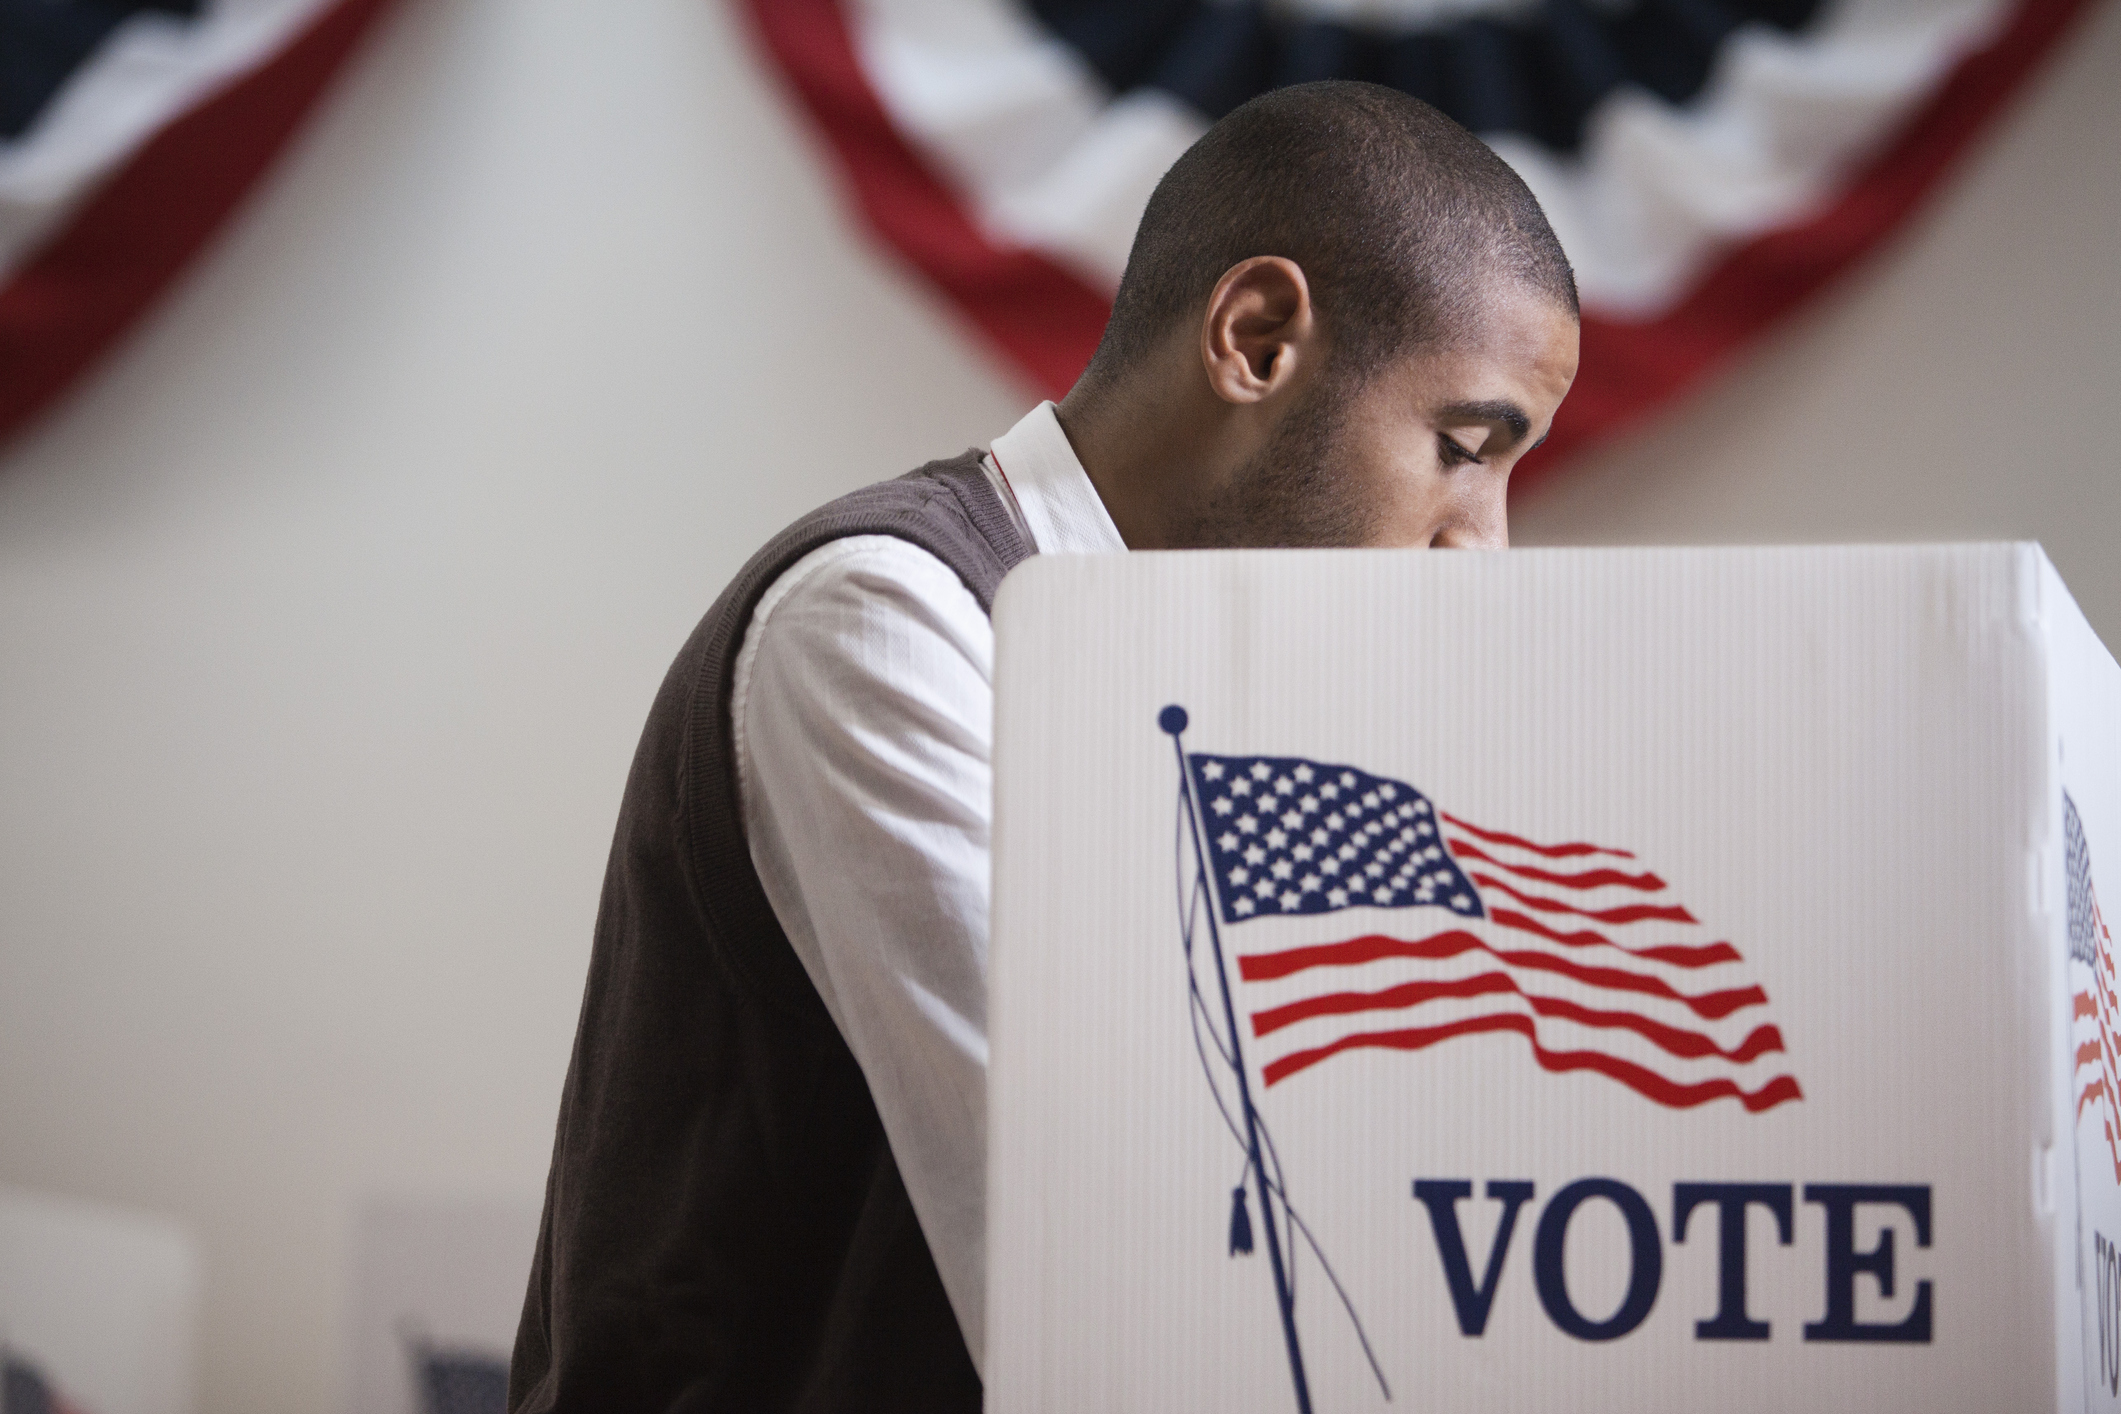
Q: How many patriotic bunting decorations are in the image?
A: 2